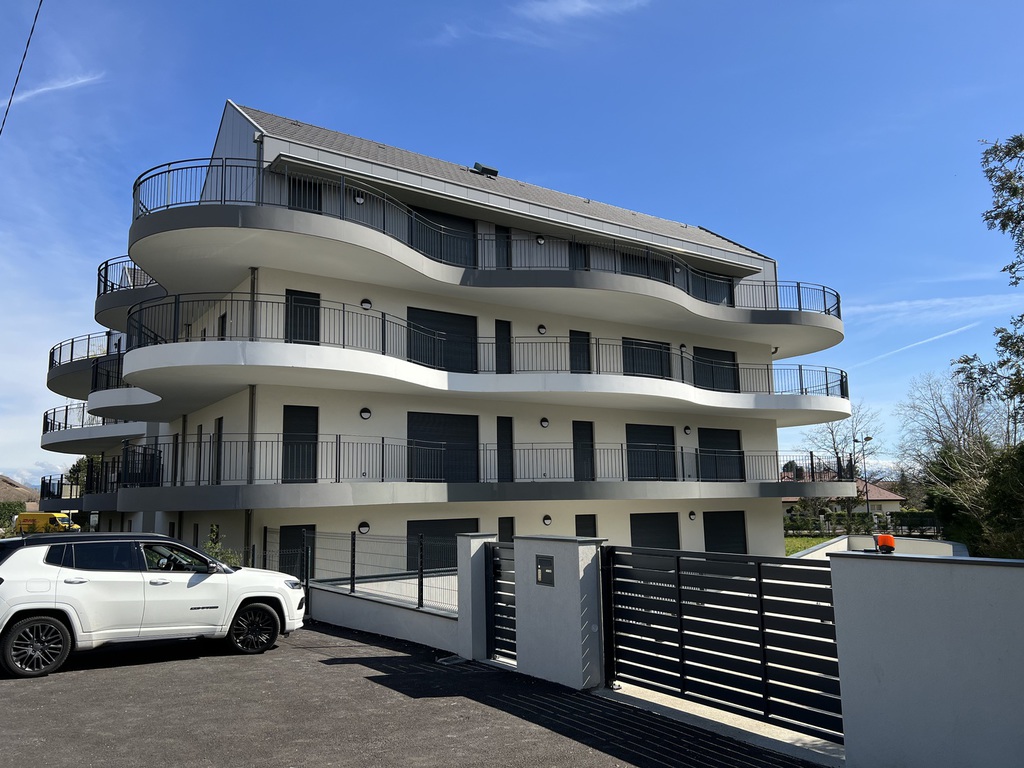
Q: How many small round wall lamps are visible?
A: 12